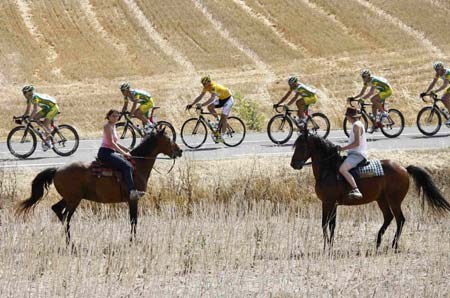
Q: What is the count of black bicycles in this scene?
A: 6